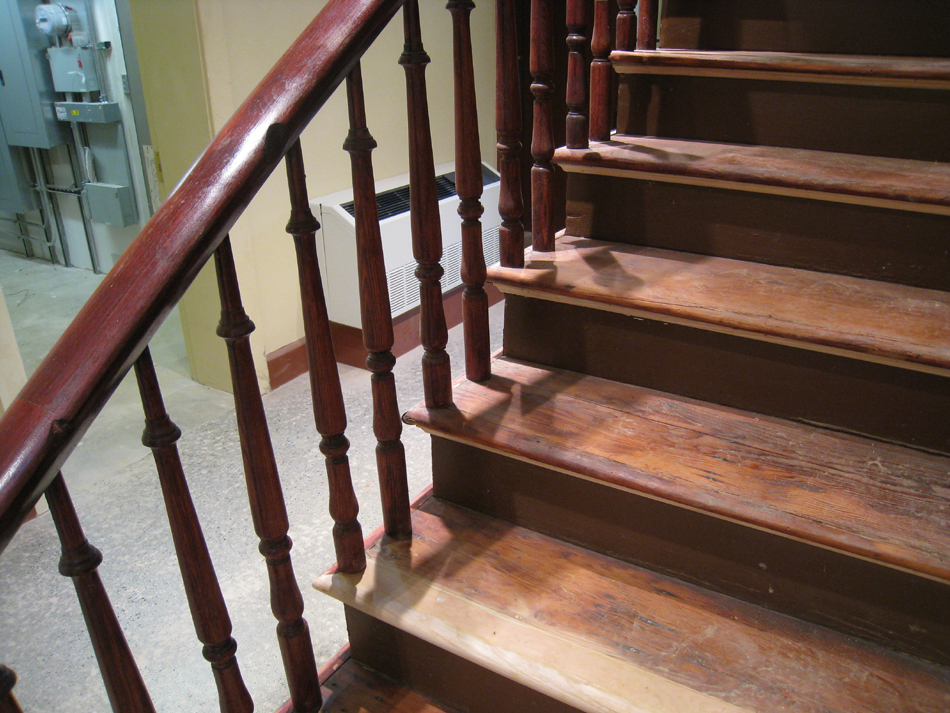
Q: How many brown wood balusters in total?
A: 14